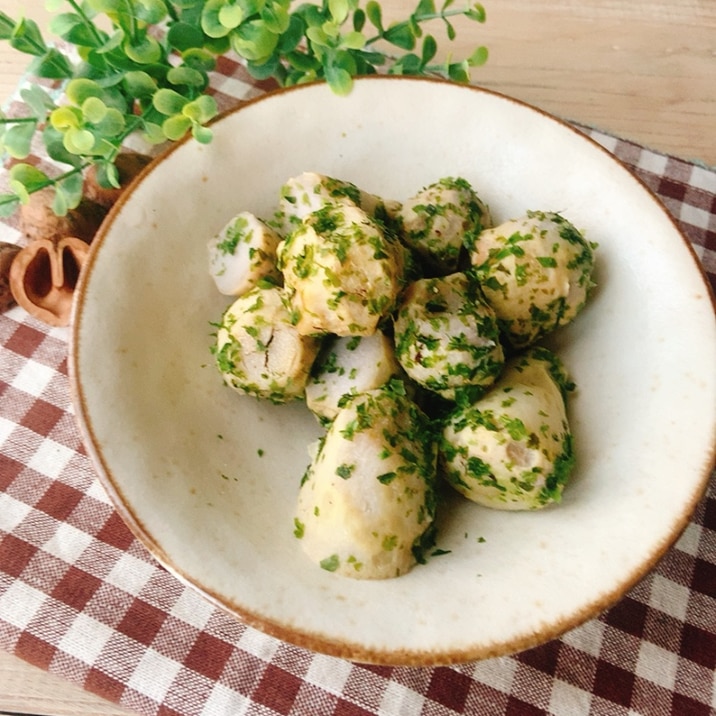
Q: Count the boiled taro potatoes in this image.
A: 10